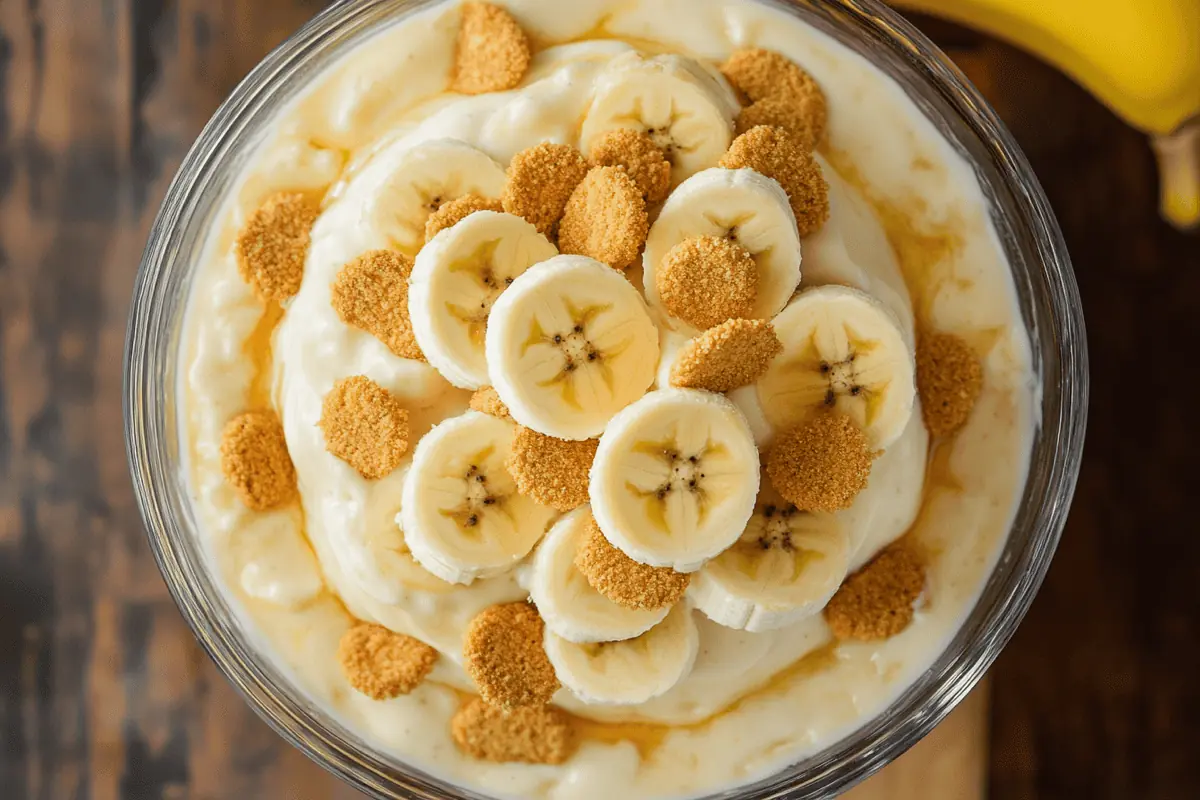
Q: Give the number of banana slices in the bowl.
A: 11